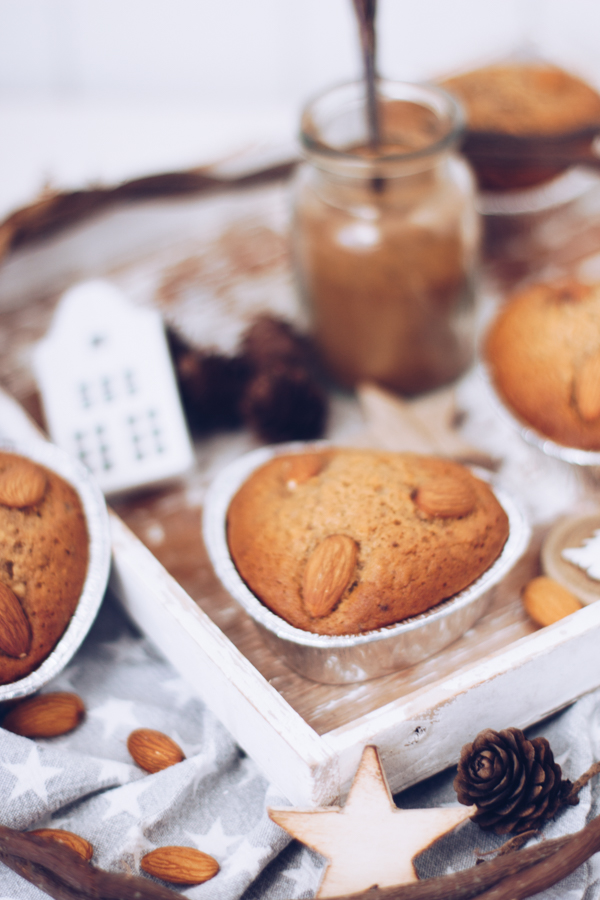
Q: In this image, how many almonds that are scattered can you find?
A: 5